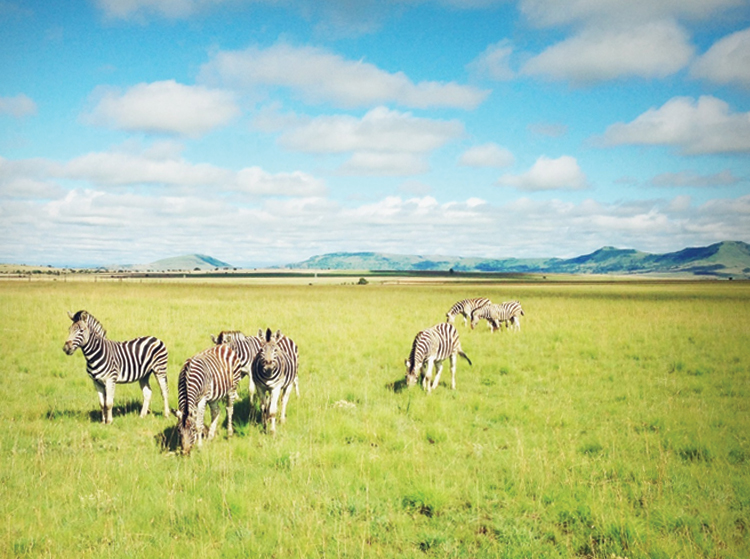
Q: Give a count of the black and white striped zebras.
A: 7